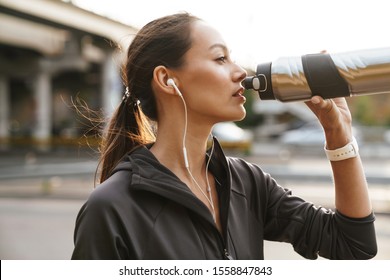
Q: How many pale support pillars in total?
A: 3